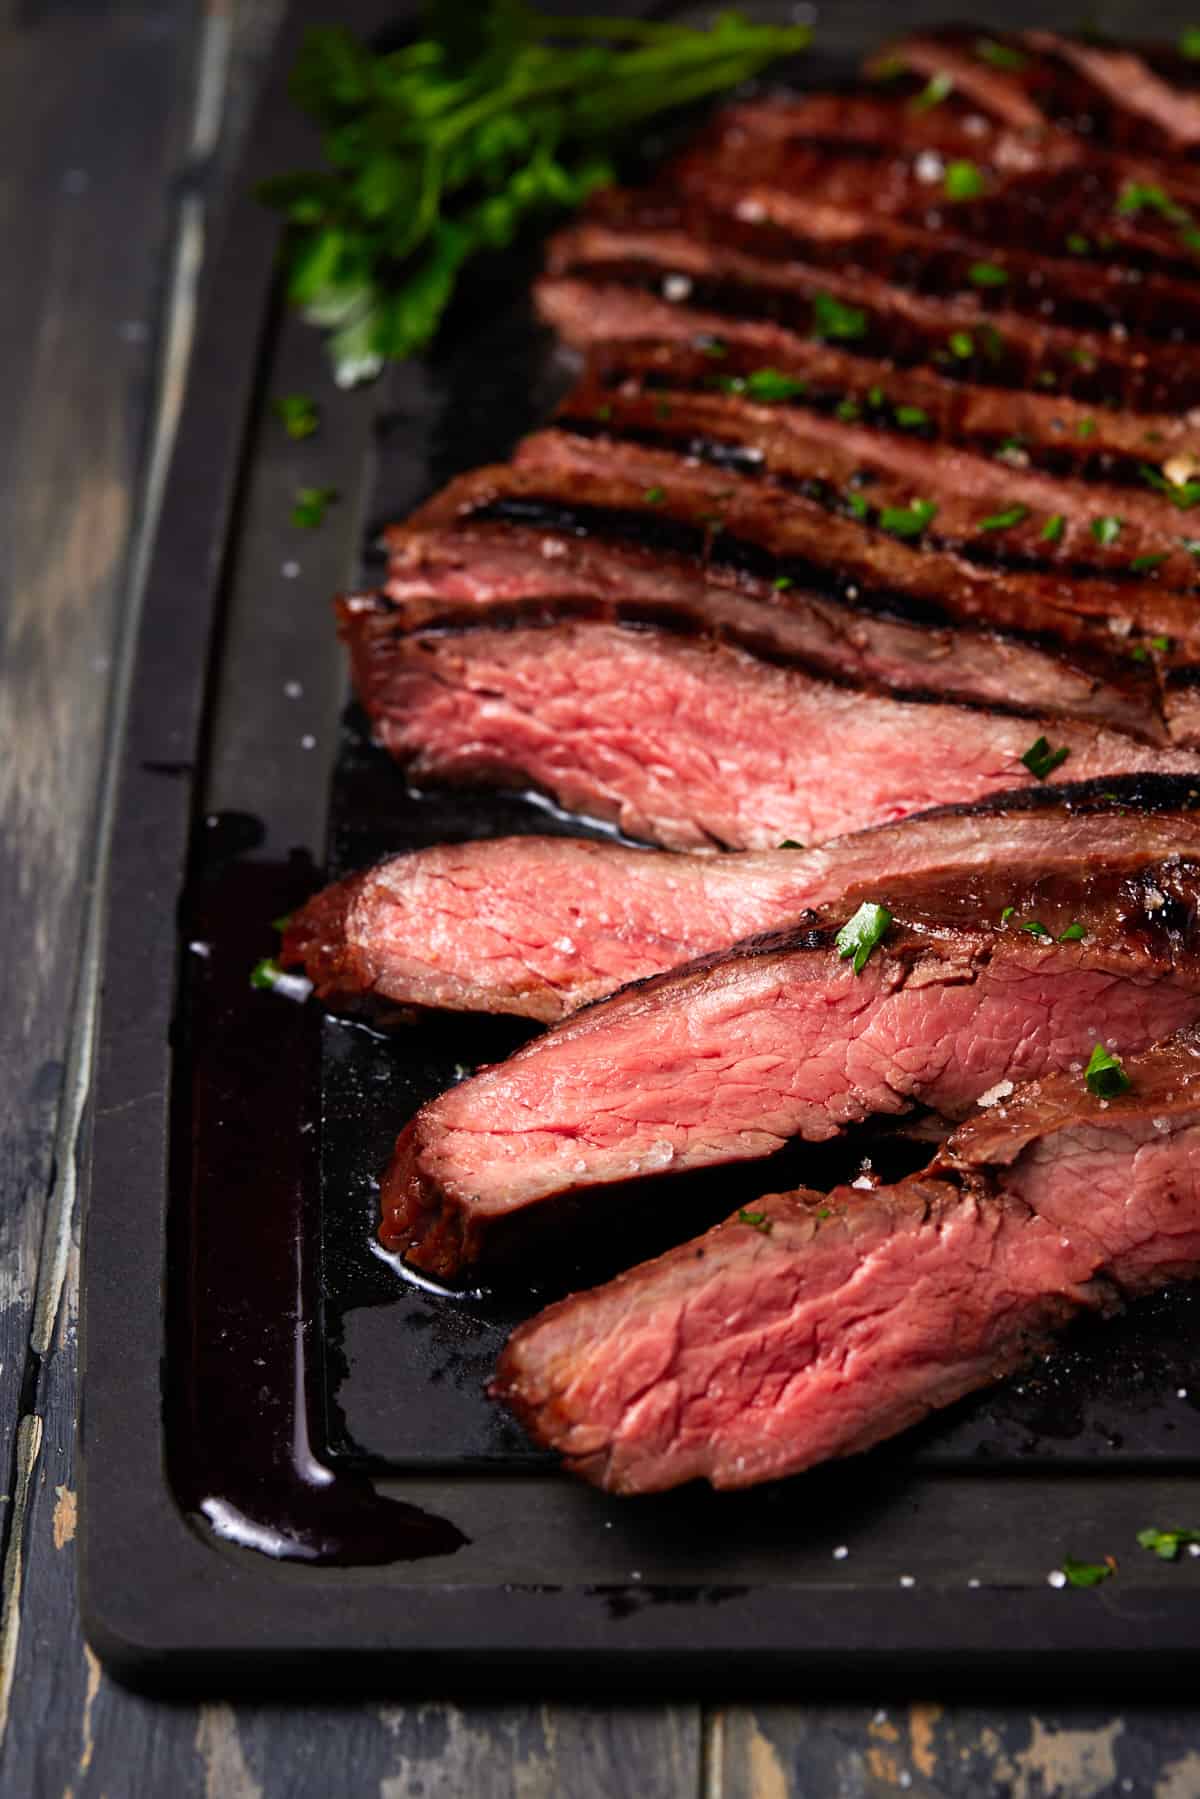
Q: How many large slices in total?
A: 4